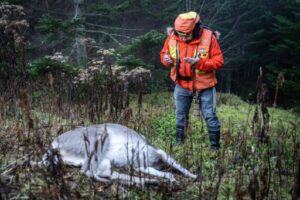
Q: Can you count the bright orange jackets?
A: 1